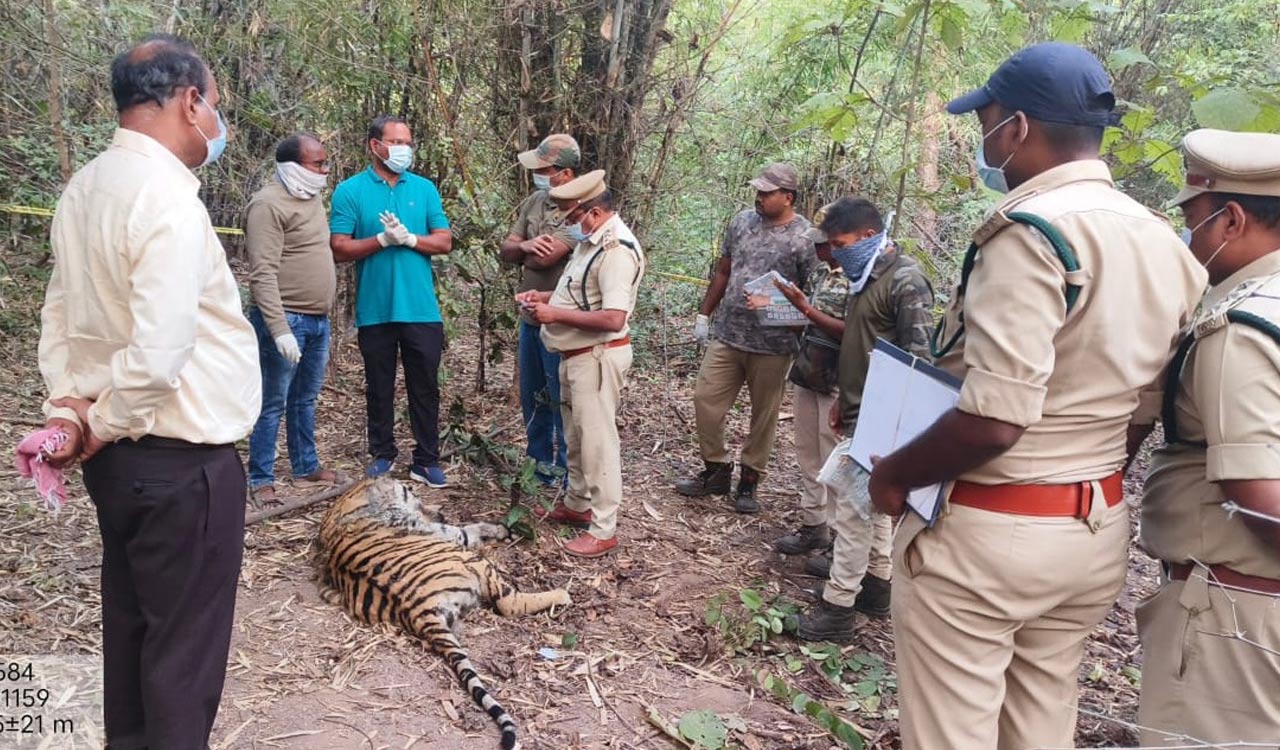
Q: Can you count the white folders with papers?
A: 1